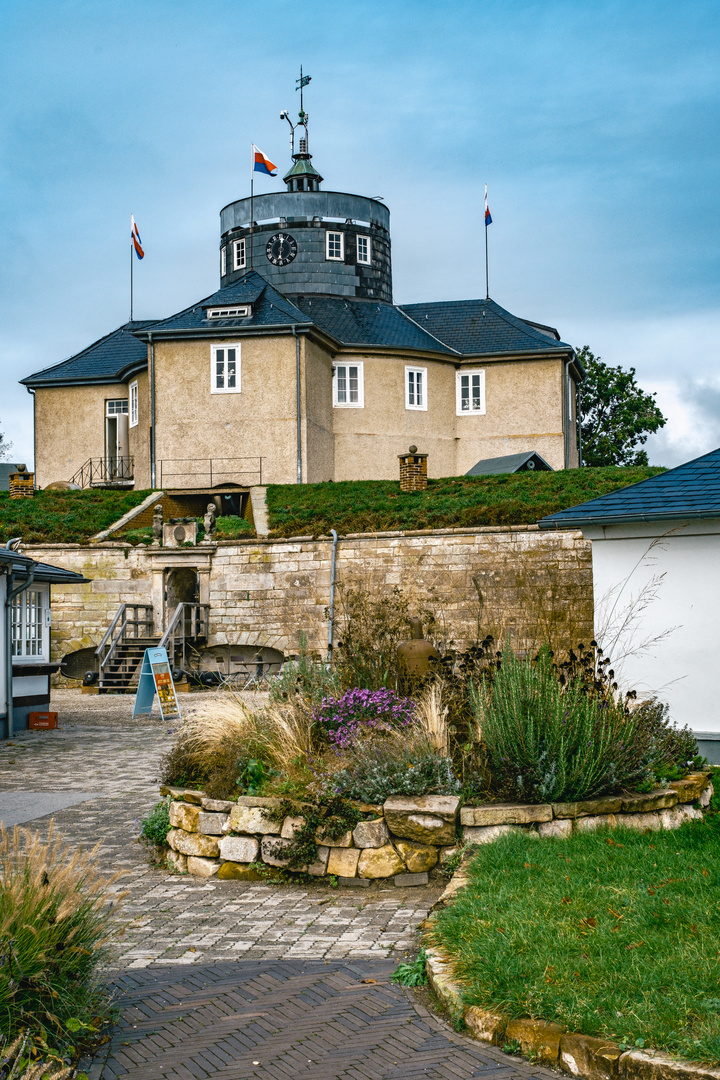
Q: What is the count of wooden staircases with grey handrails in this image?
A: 1